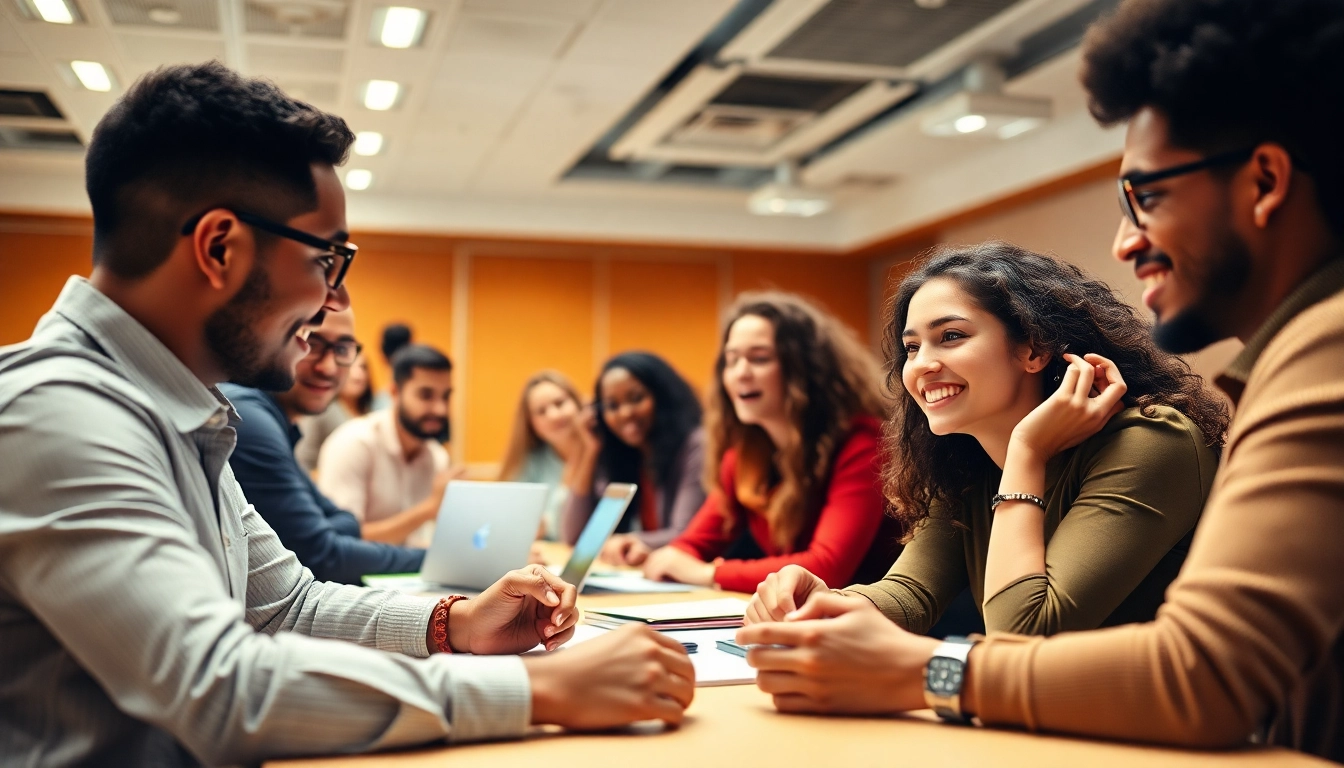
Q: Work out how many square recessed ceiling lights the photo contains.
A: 6